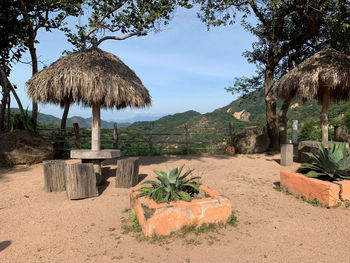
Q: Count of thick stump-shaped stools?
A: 3